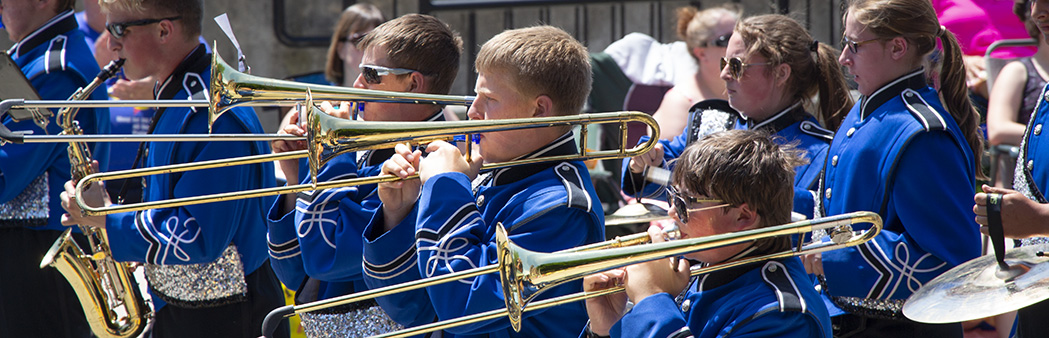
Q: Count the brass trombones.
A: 3